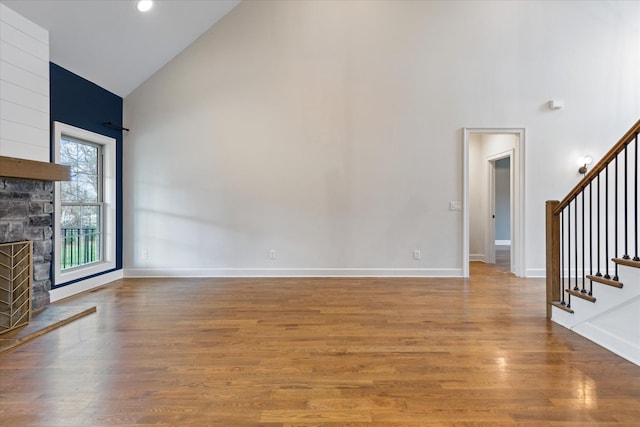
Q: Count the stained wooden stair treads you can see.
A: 4